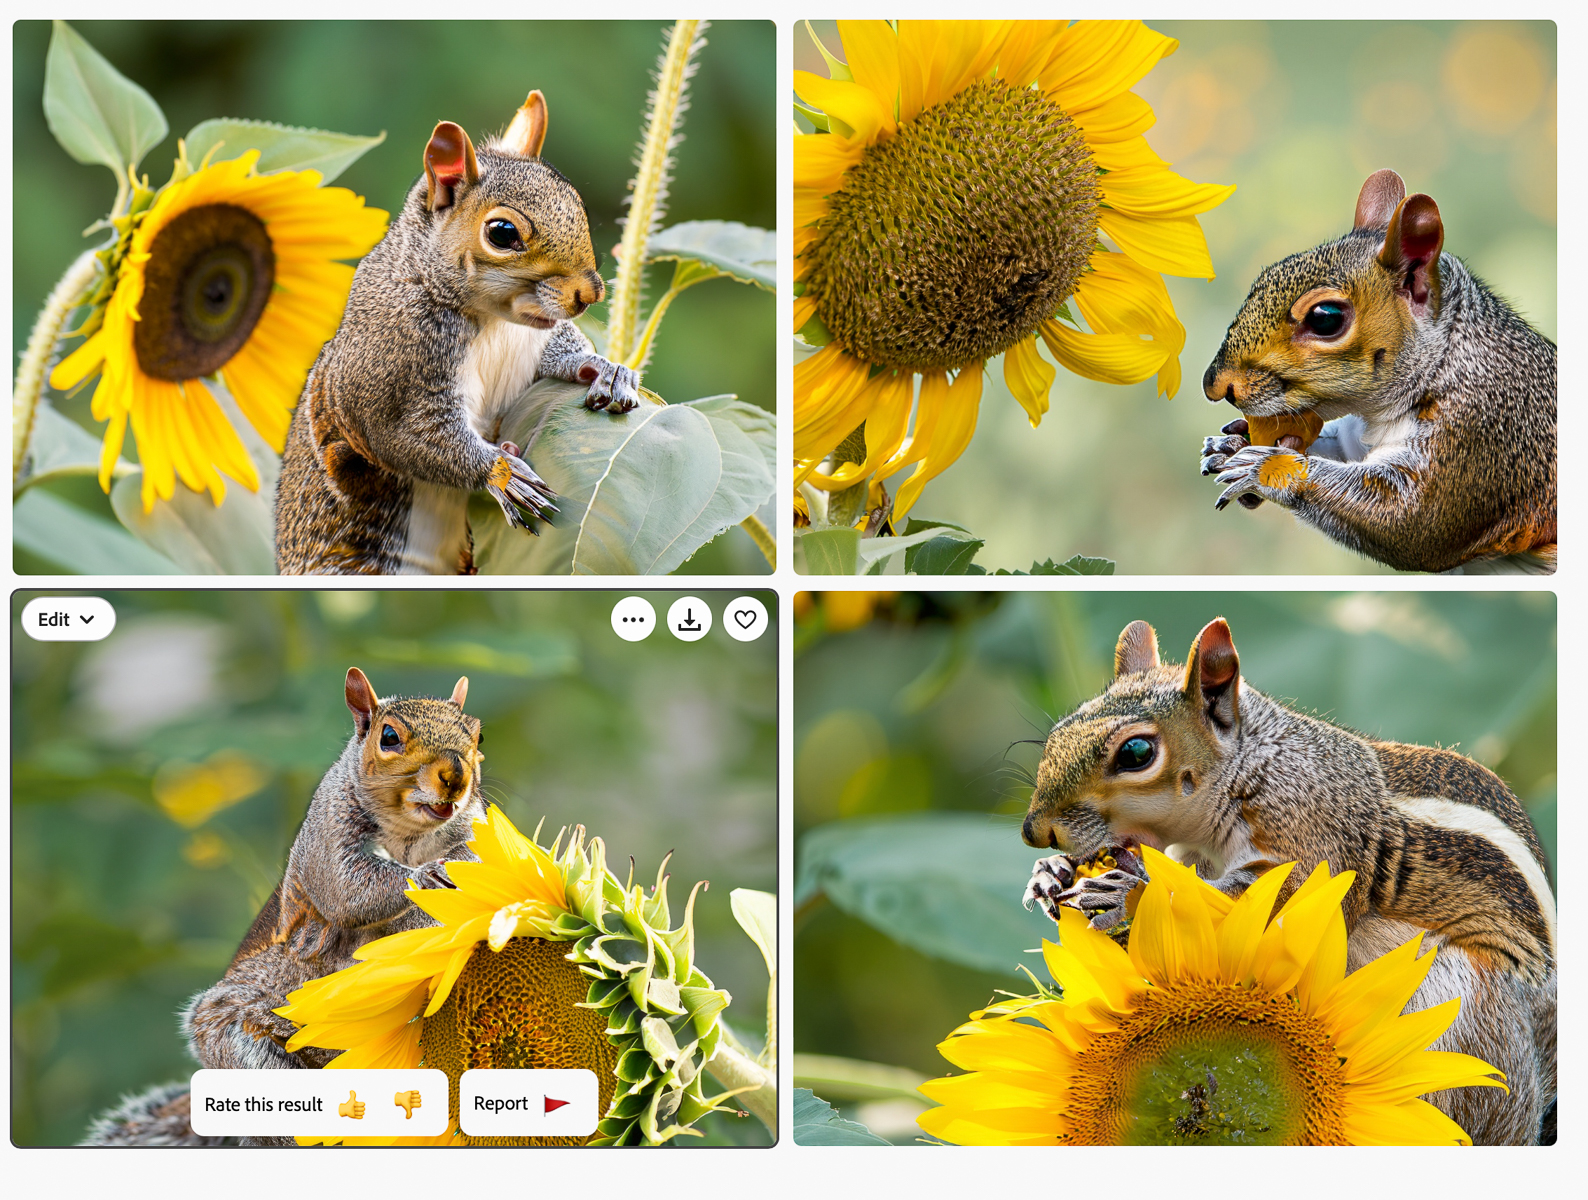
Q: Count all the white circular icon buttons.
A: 3